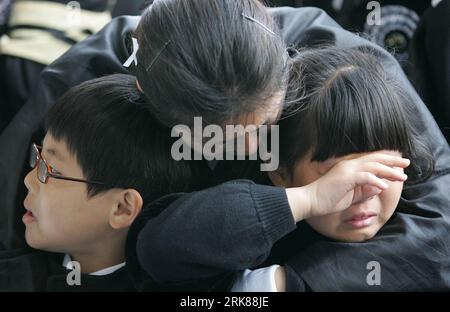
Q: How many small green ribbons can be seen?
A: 0